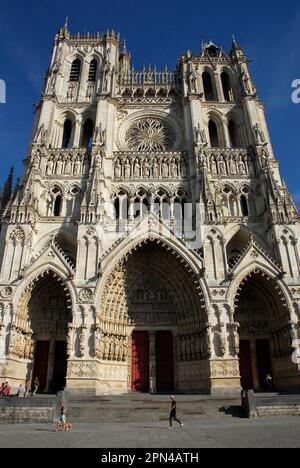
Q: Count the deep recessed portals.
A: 3